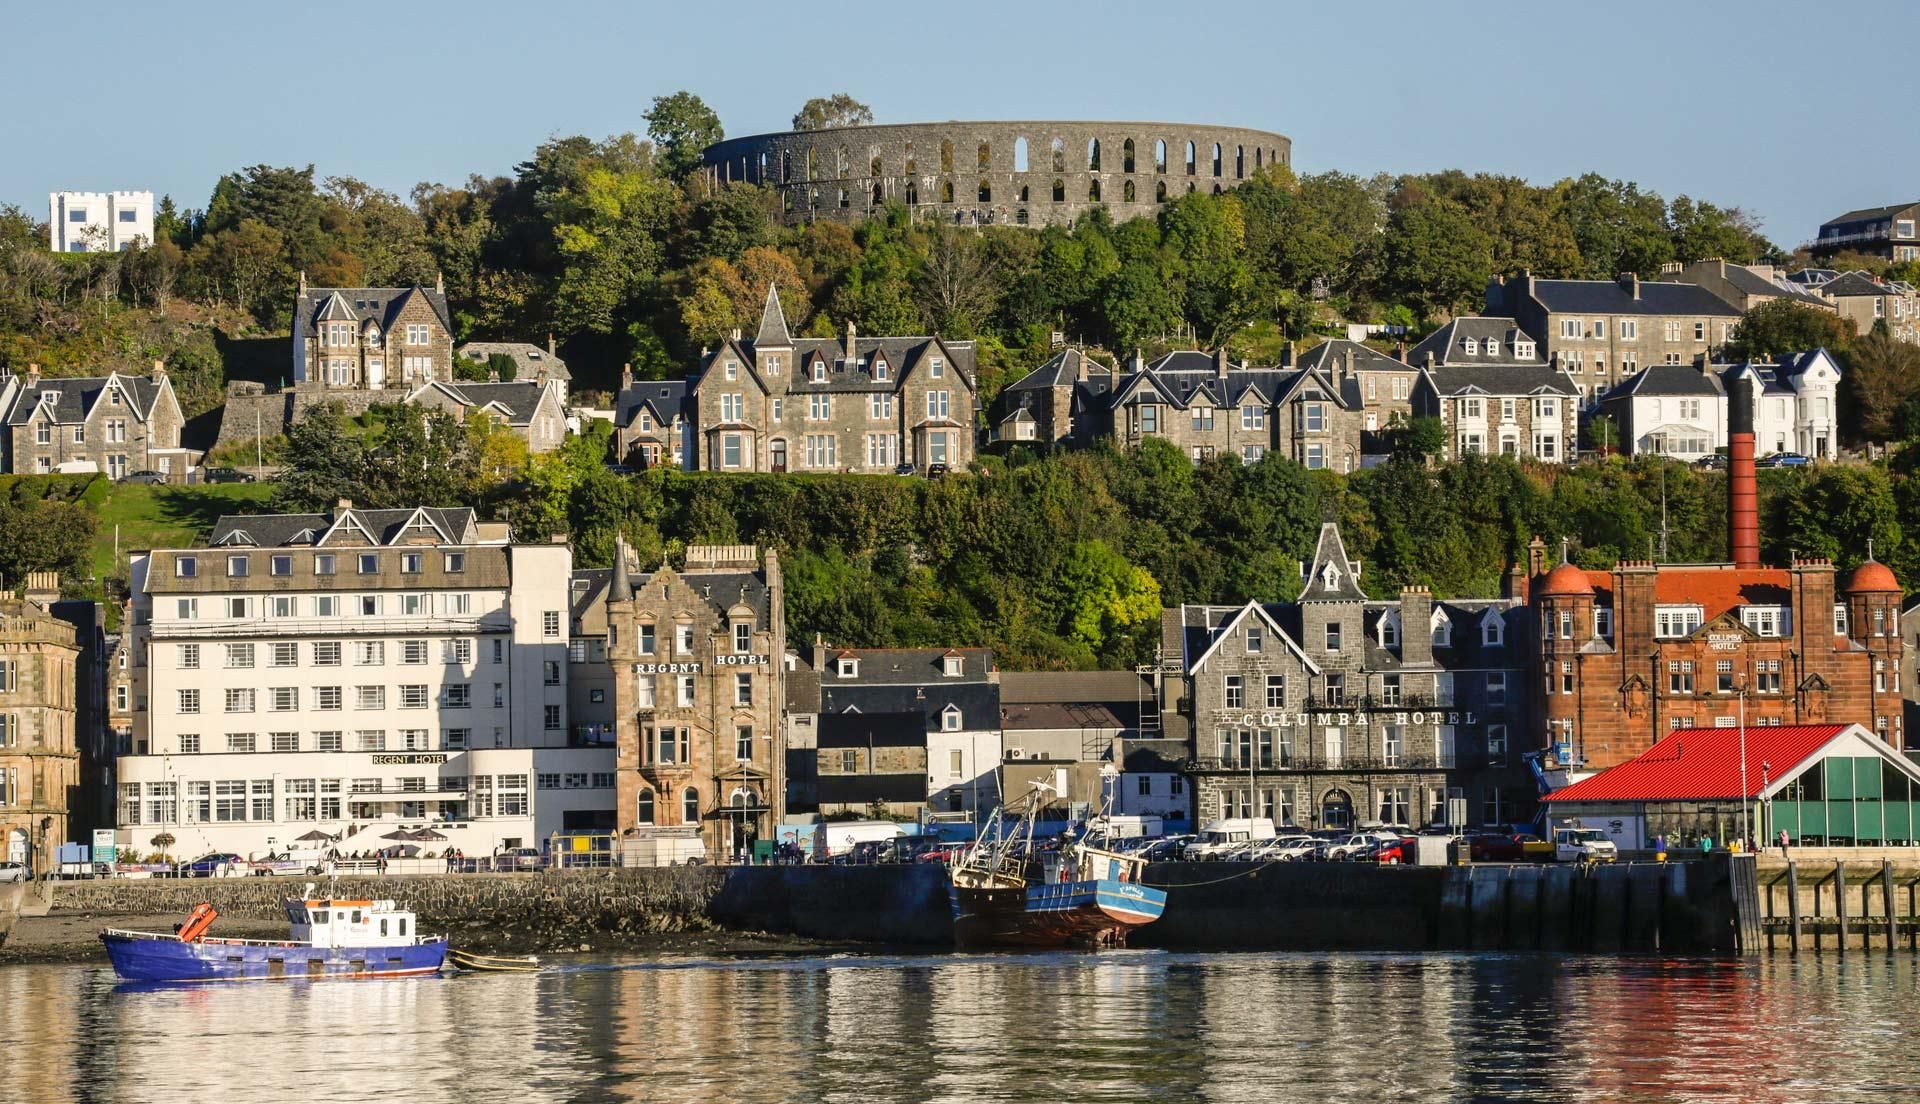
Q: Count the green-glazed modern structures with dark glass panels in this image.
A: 1